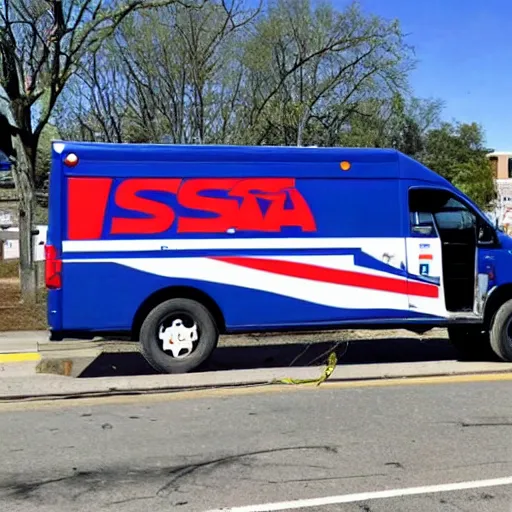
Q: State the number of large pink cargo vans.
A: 0